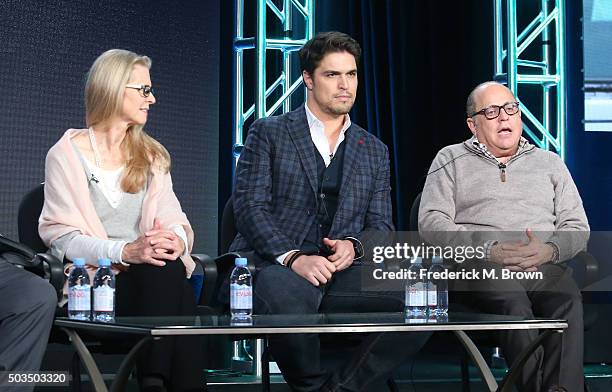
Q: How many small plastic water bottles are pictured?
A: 5